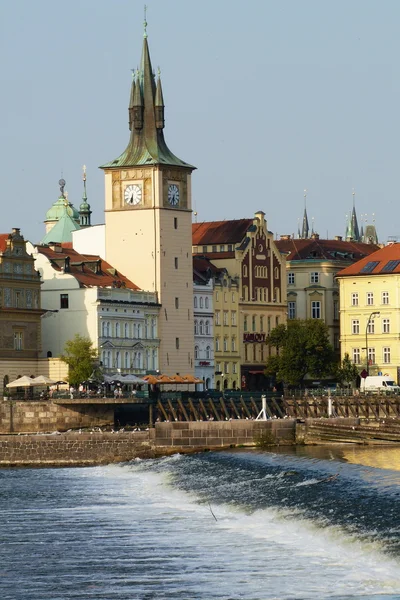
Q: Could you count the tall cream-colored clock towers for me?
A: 1